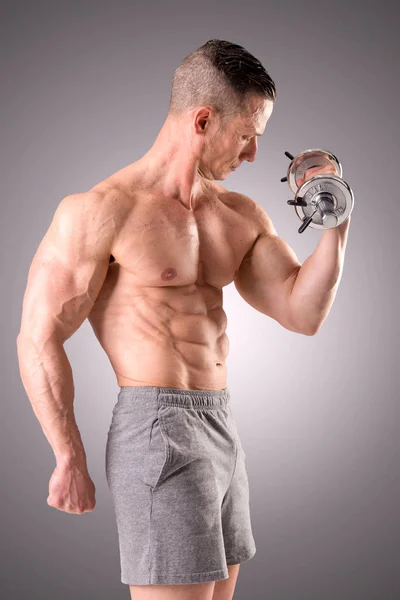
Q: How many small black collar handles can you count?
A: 4